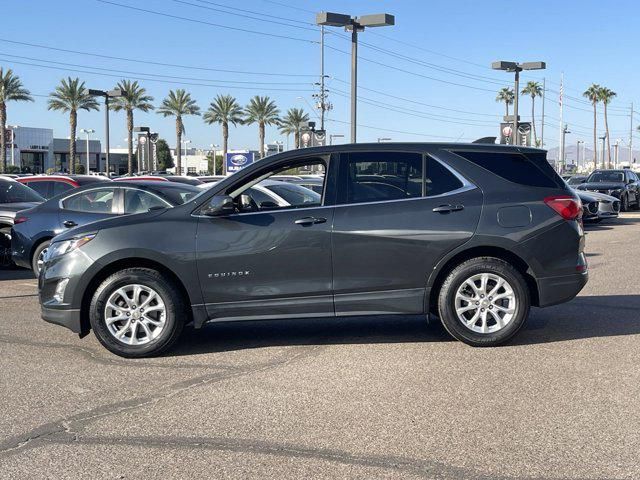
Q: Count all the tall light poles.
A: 3